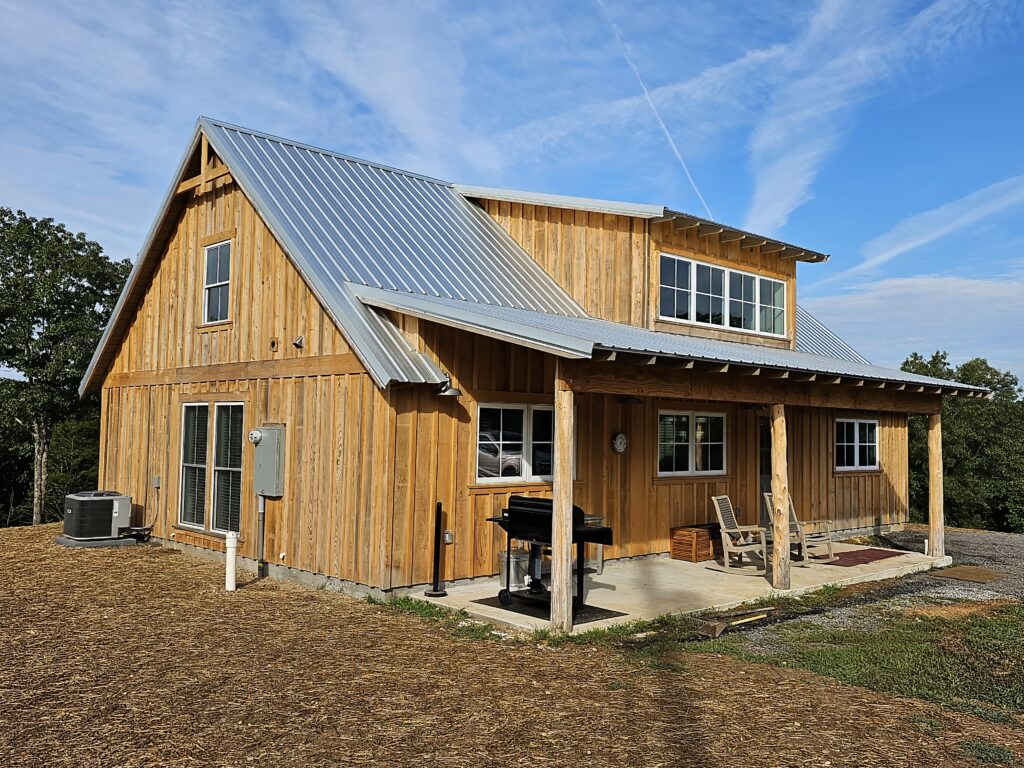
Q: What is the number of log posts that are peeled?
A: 3